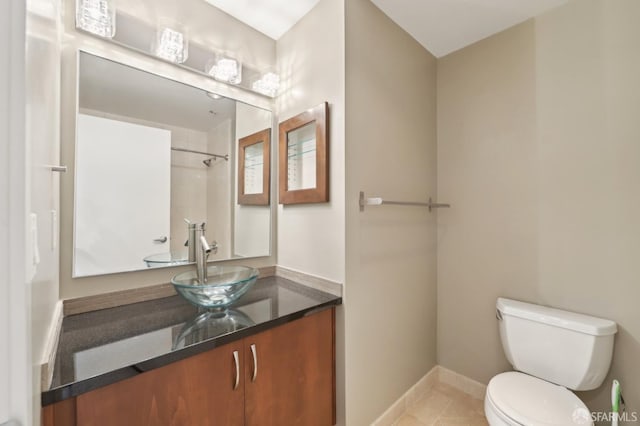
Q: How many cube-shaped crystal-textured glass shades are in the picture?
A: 4